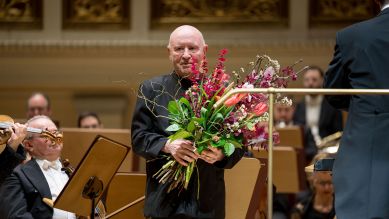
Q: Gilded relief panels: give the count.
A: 4